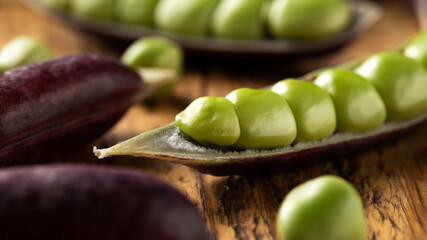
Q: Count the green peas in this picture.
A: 15